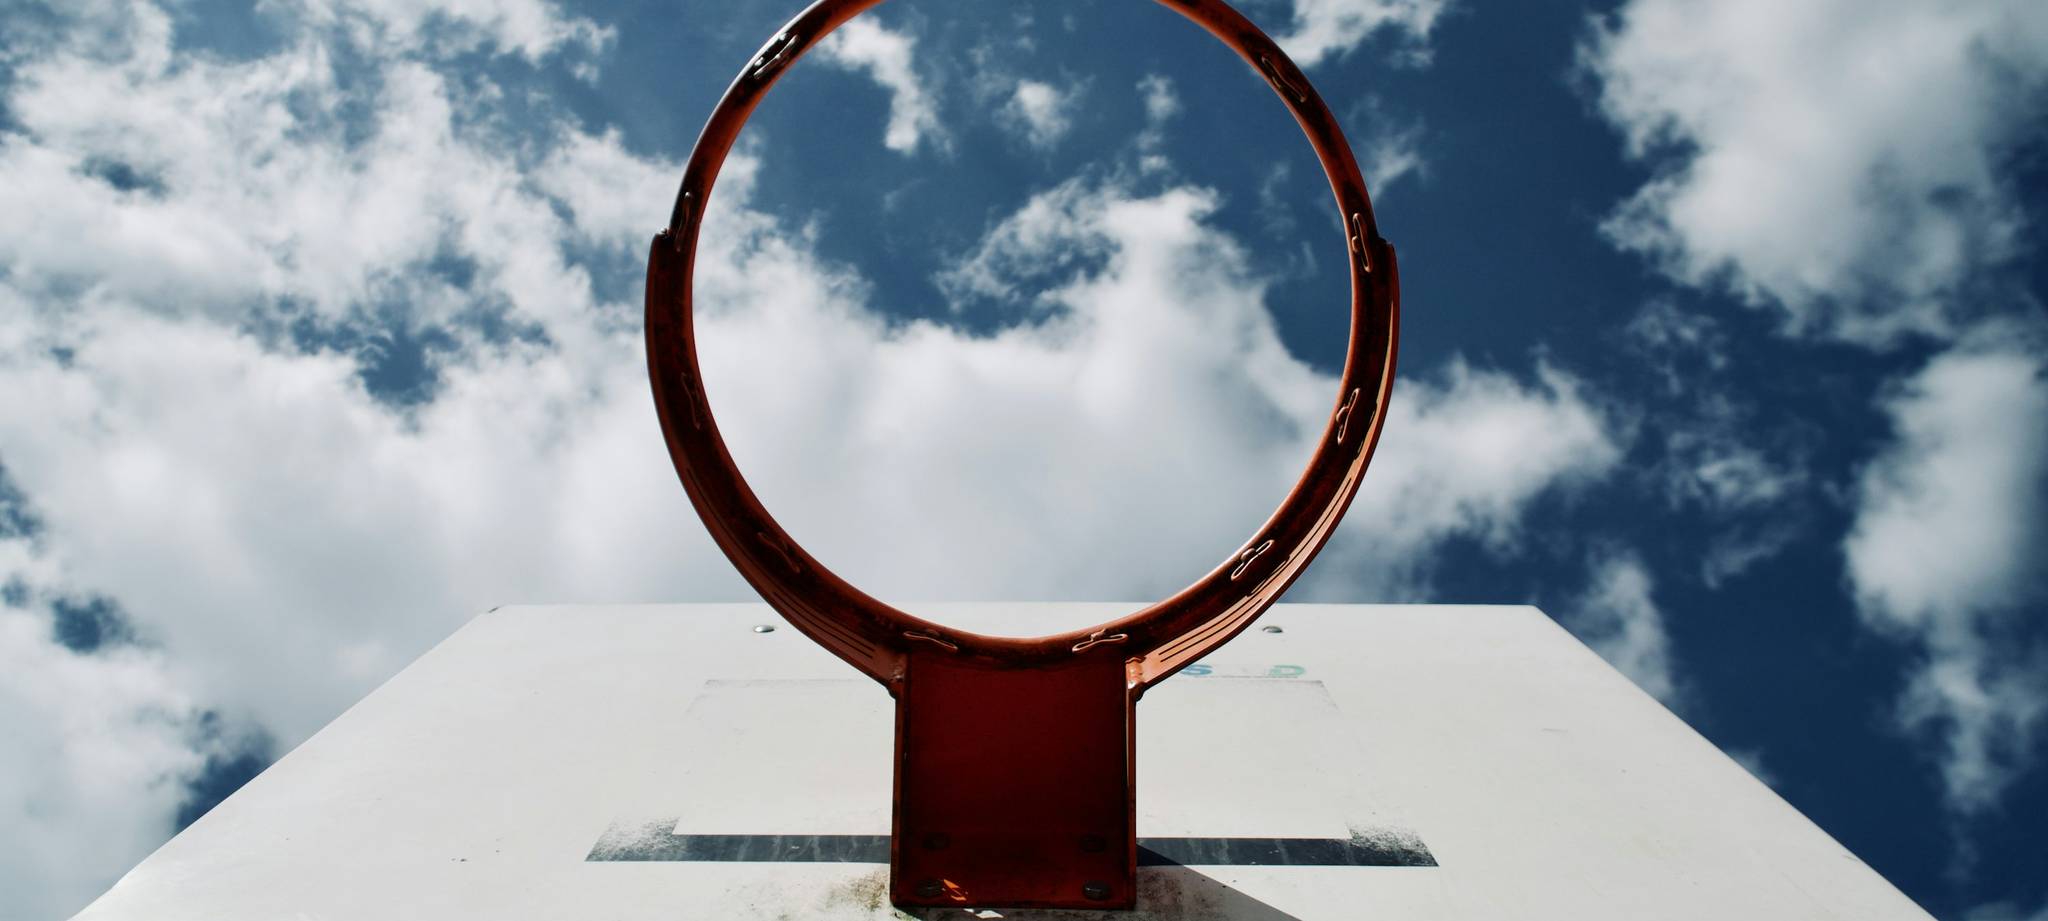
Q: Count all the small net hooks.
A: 10